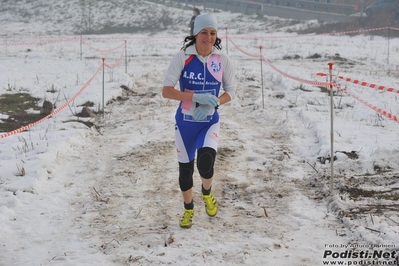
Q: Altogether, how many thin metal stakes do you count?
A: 7